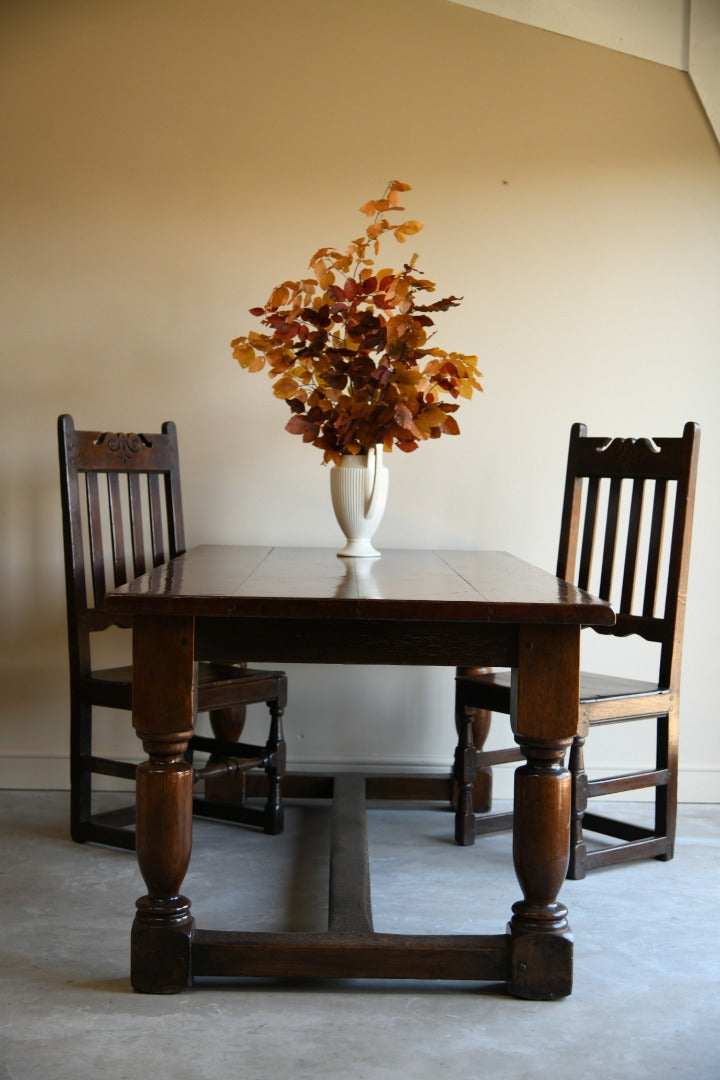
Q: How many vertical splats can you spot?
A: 8